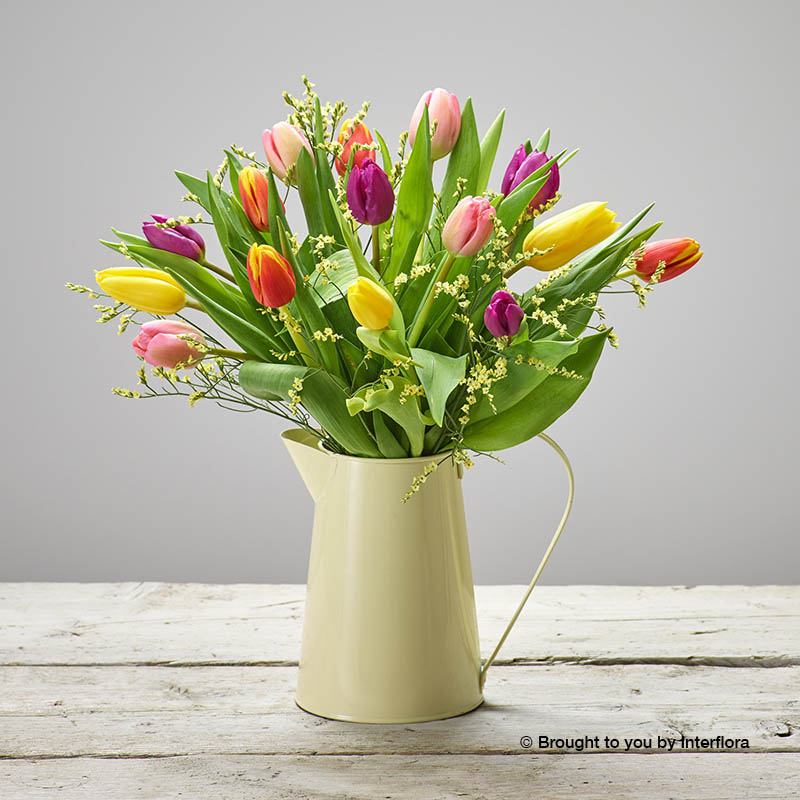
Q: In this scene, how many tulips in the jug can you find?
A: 15